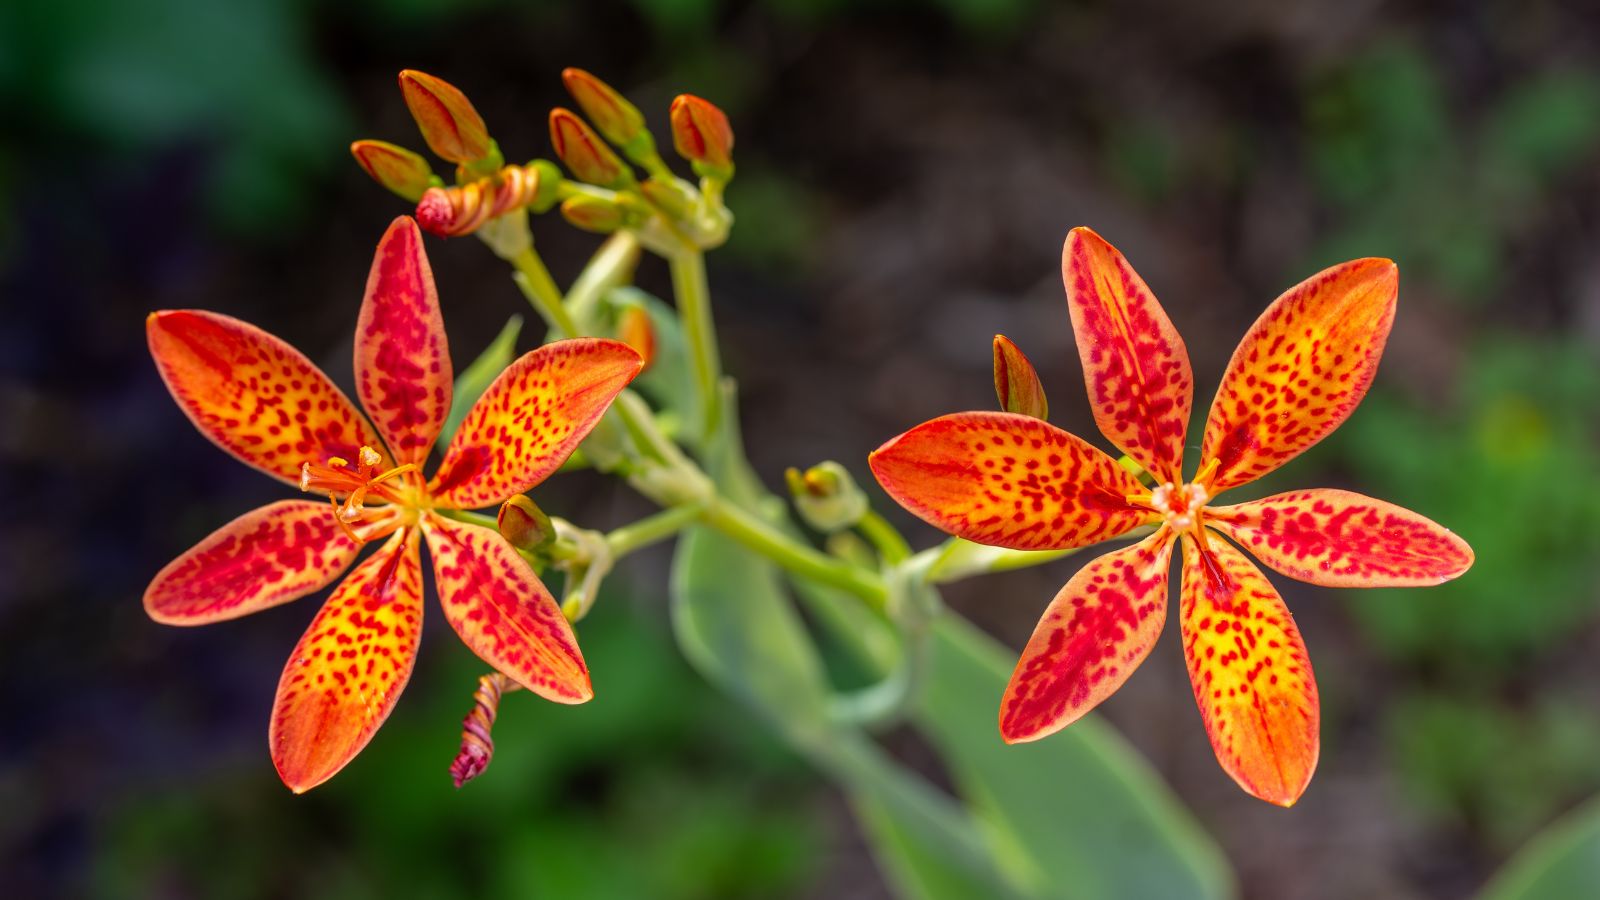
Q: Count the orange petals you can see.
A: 12